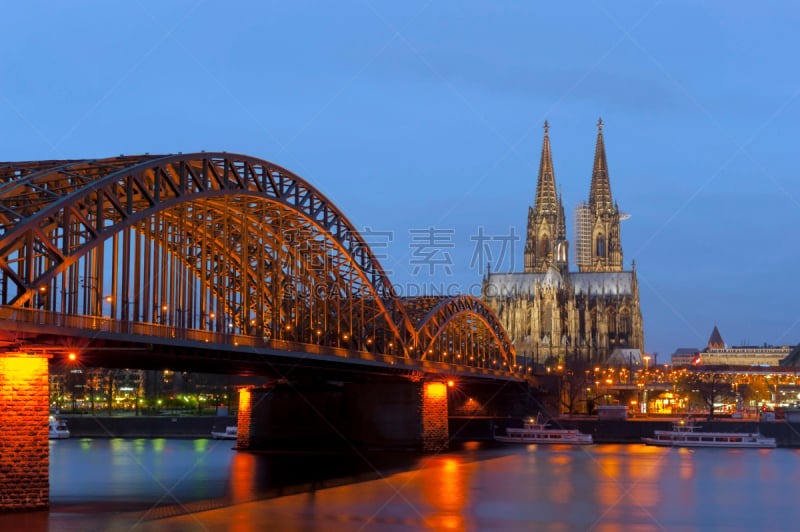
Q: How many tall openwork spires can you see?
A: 2